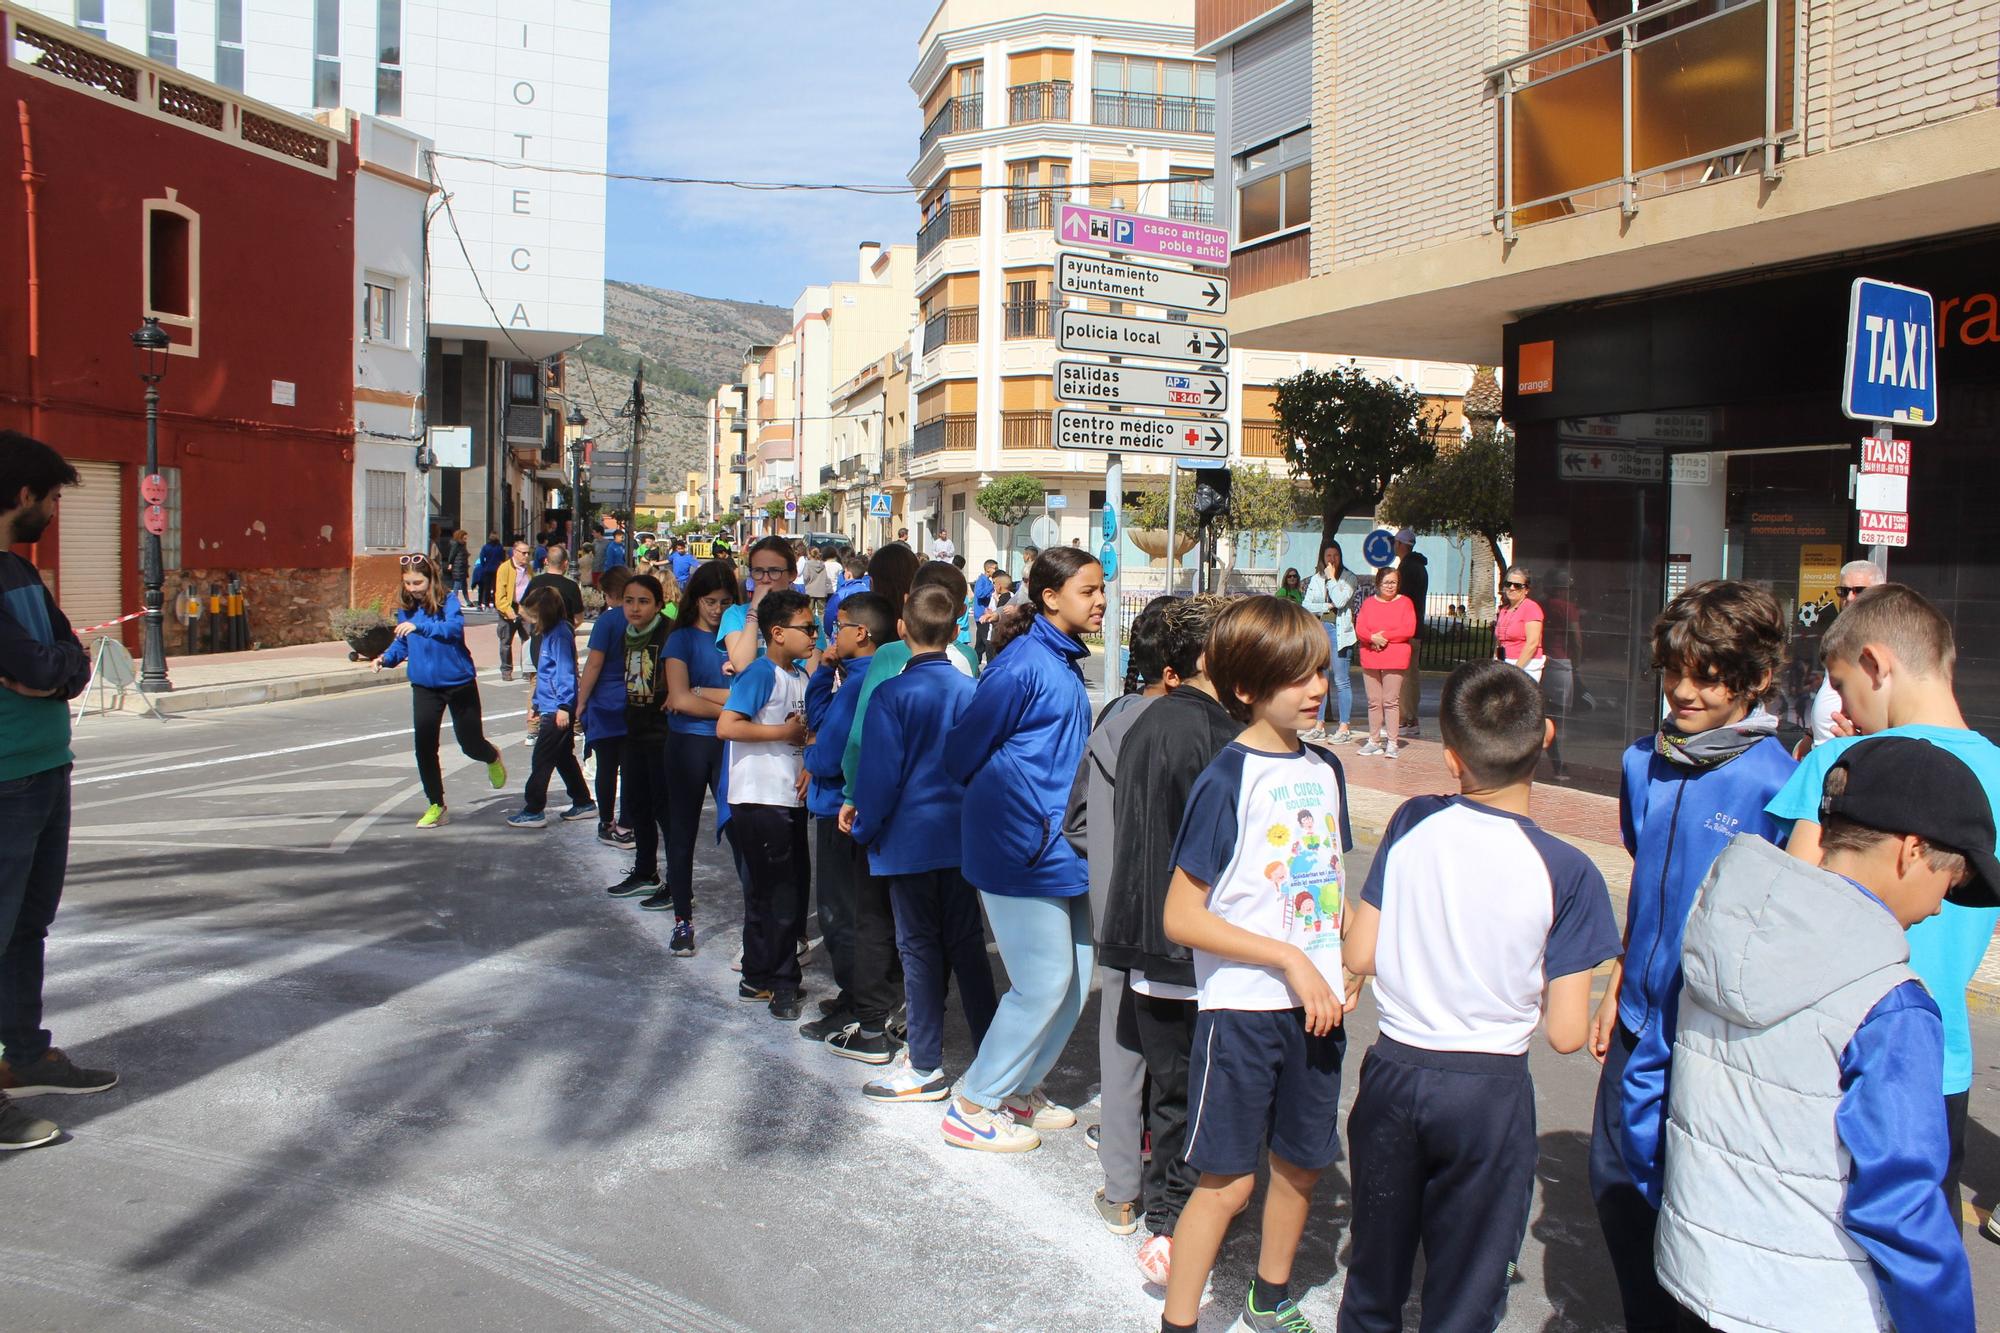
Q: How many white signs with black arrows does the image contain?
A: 4